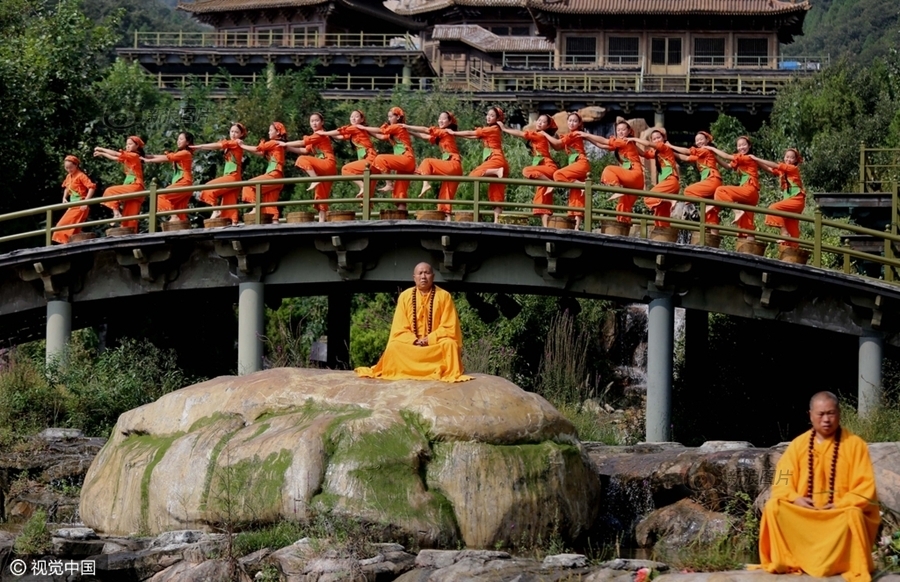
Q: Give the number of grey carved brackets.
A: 9